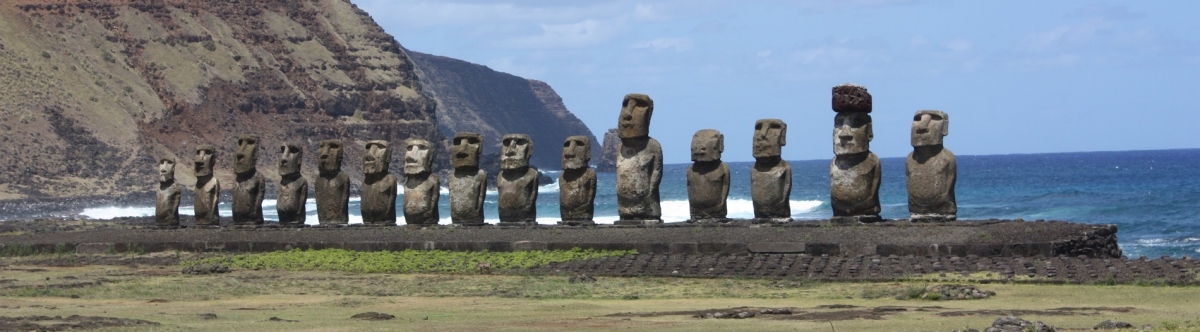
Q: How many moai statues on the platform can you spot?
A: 15